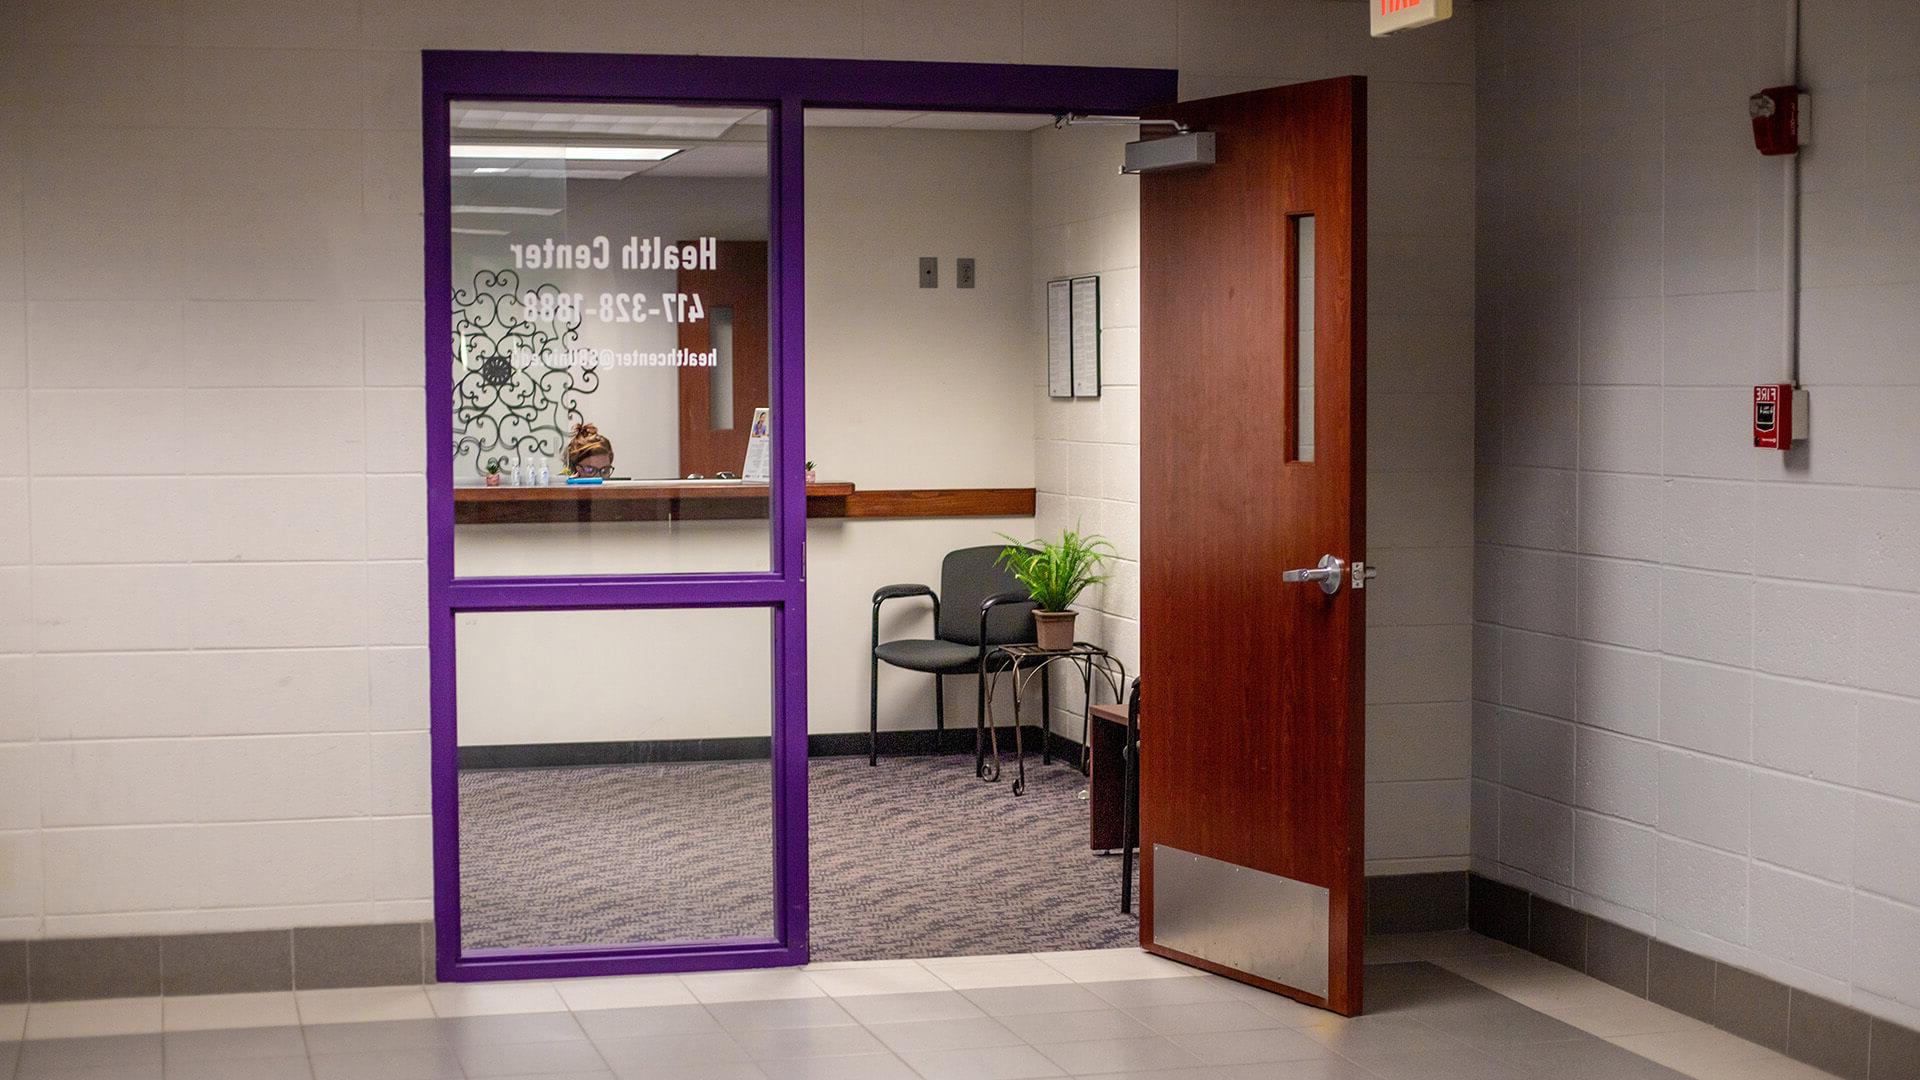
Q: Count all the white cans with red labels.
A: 0